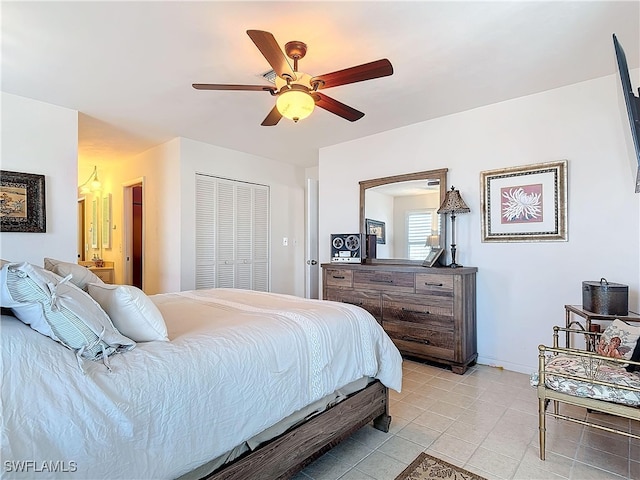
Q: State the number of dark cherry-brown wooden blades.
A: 5